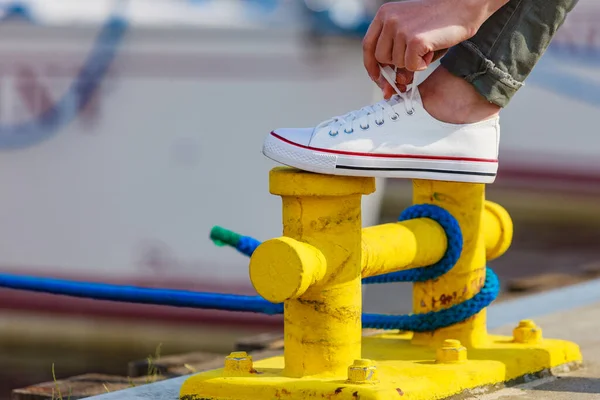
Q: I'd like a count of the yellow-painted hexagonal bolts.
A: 4